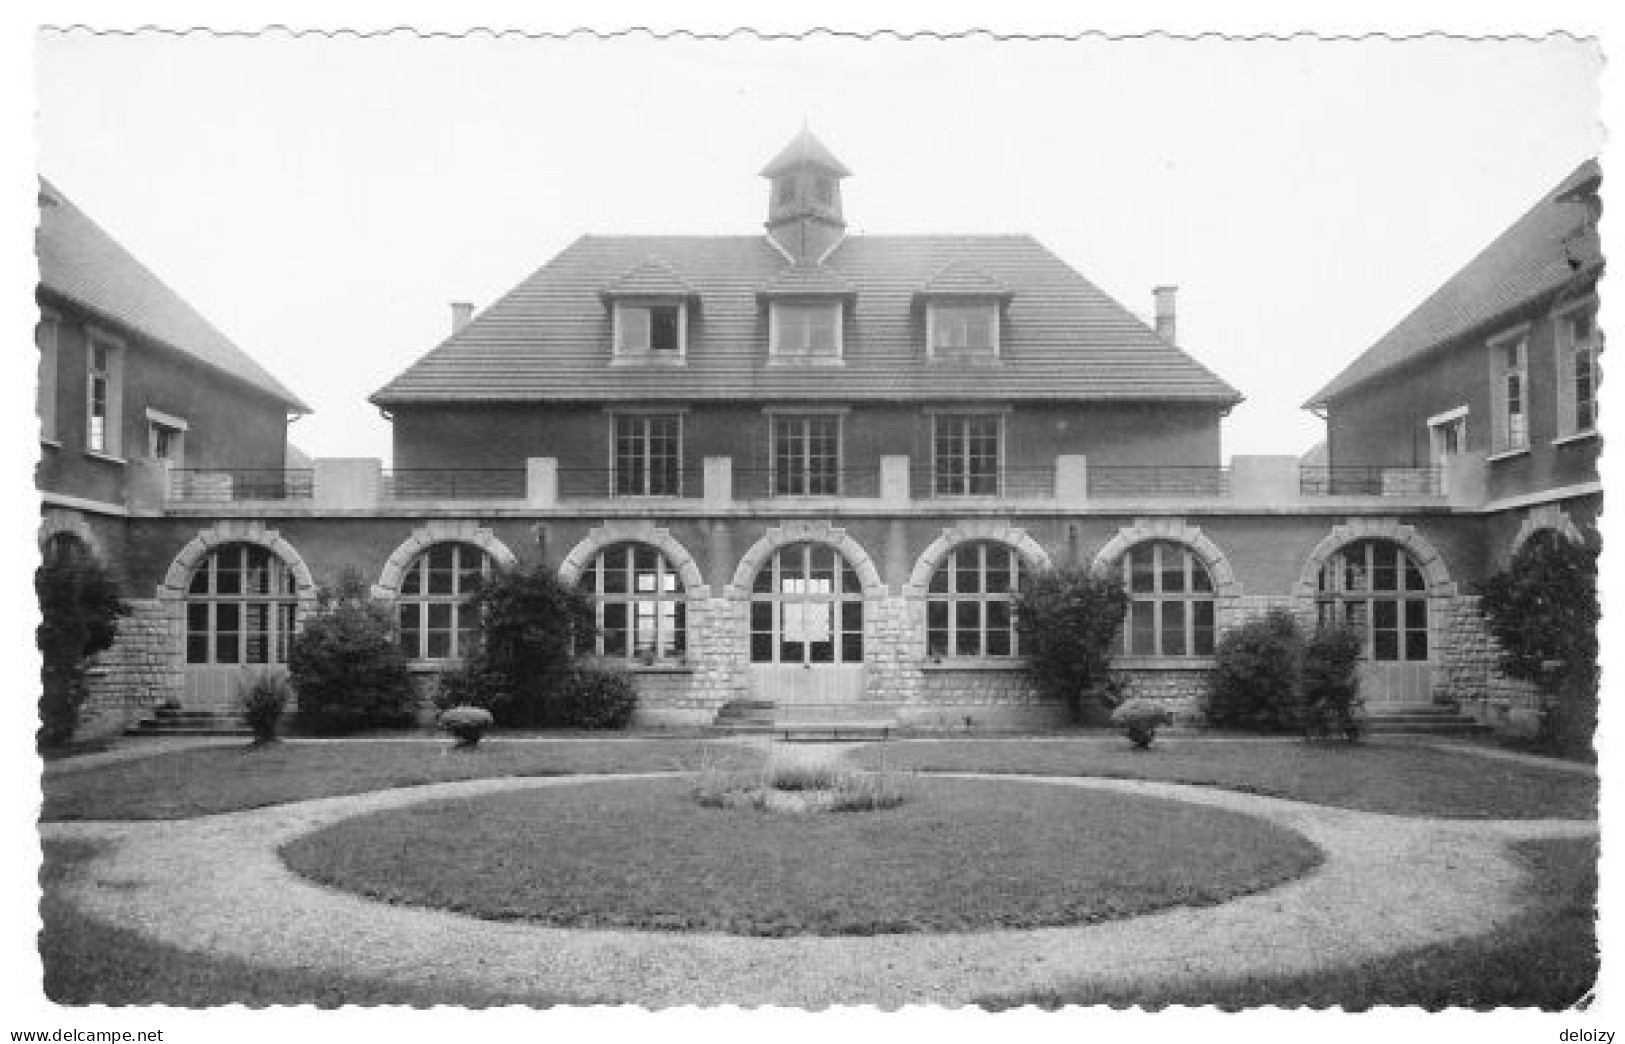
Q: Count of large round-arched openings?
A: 9